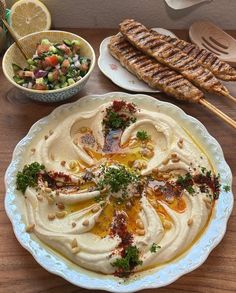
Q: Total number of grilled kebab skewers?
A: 3